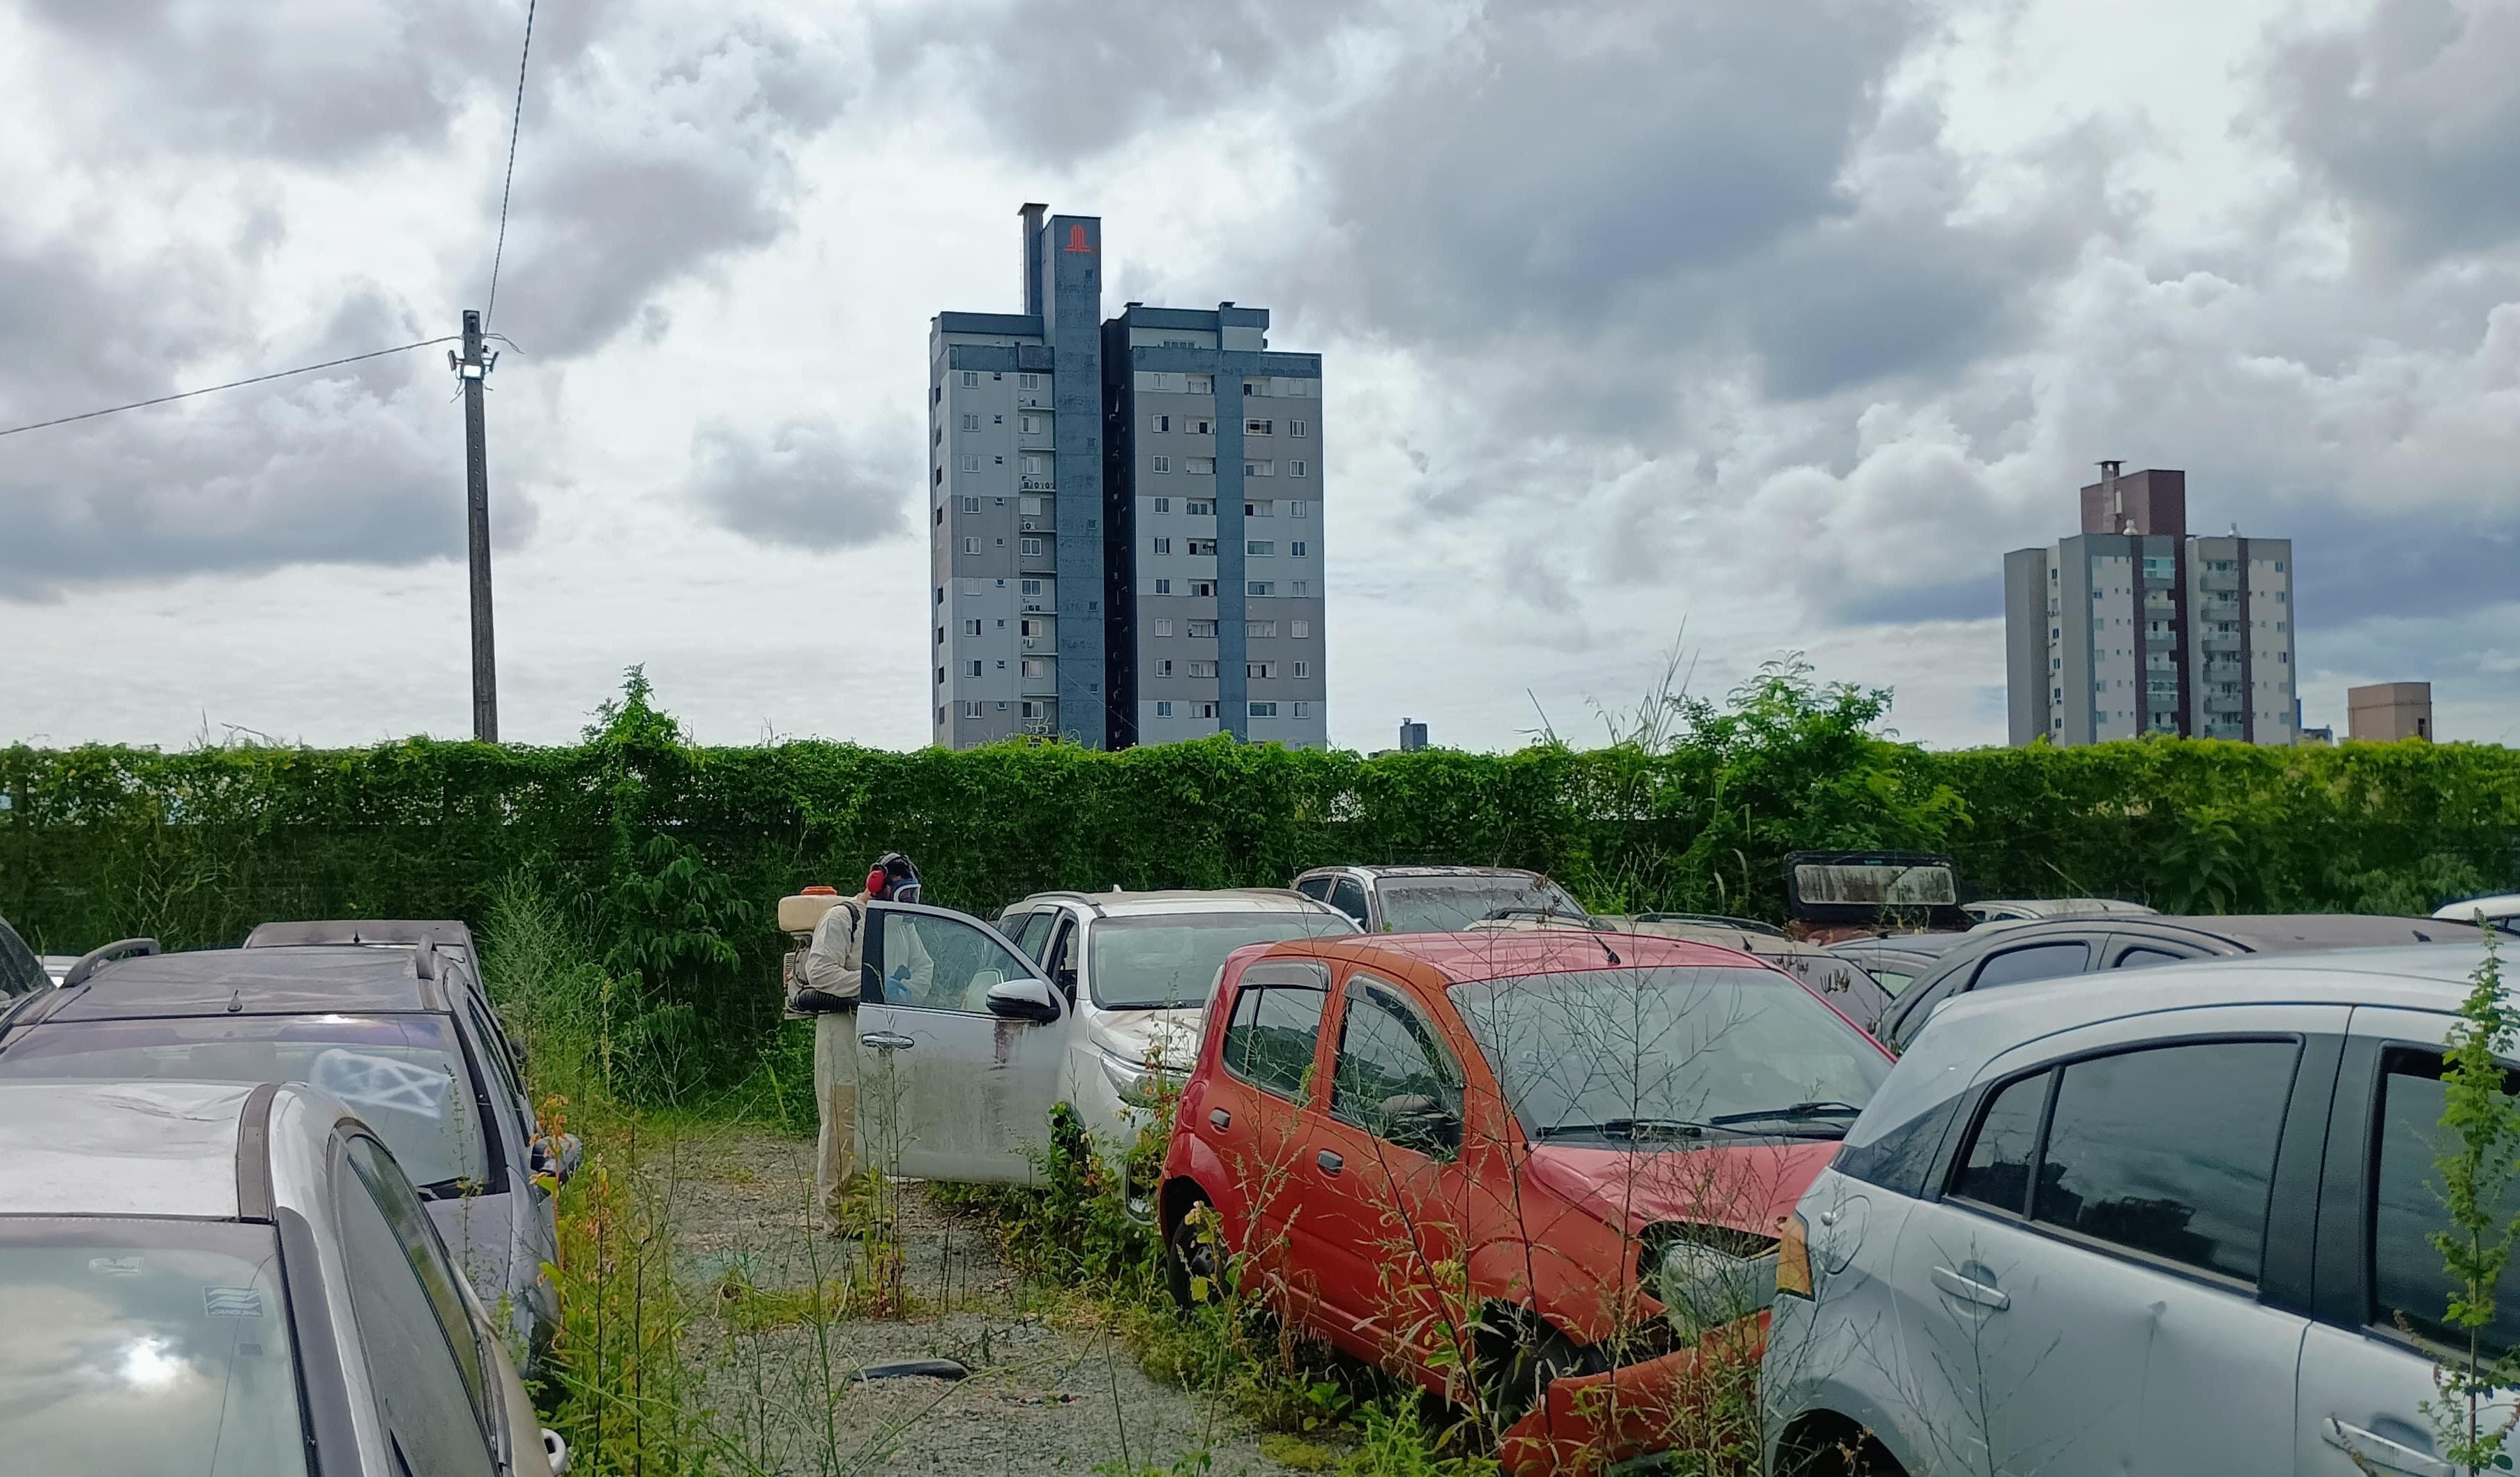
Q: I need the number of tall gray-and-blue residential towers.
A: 1